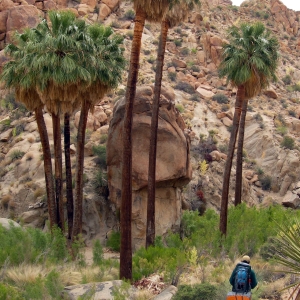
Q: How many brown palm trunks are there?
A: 8